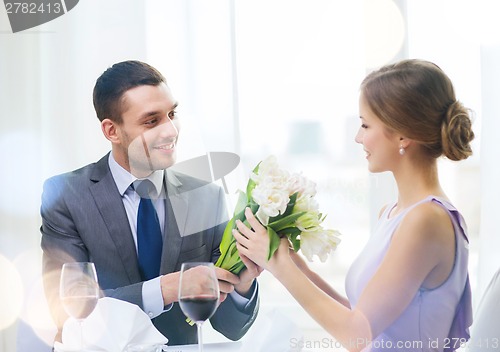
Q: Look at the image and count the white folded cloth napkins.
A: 2